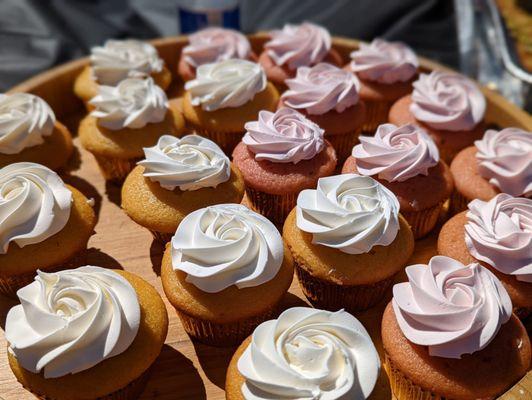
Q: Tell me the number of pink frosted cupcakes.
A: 10